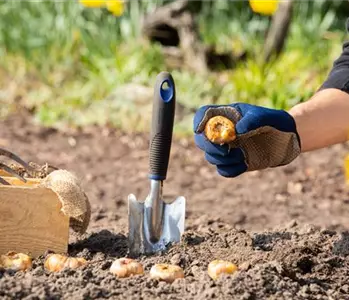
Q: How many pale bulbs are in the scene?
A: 6